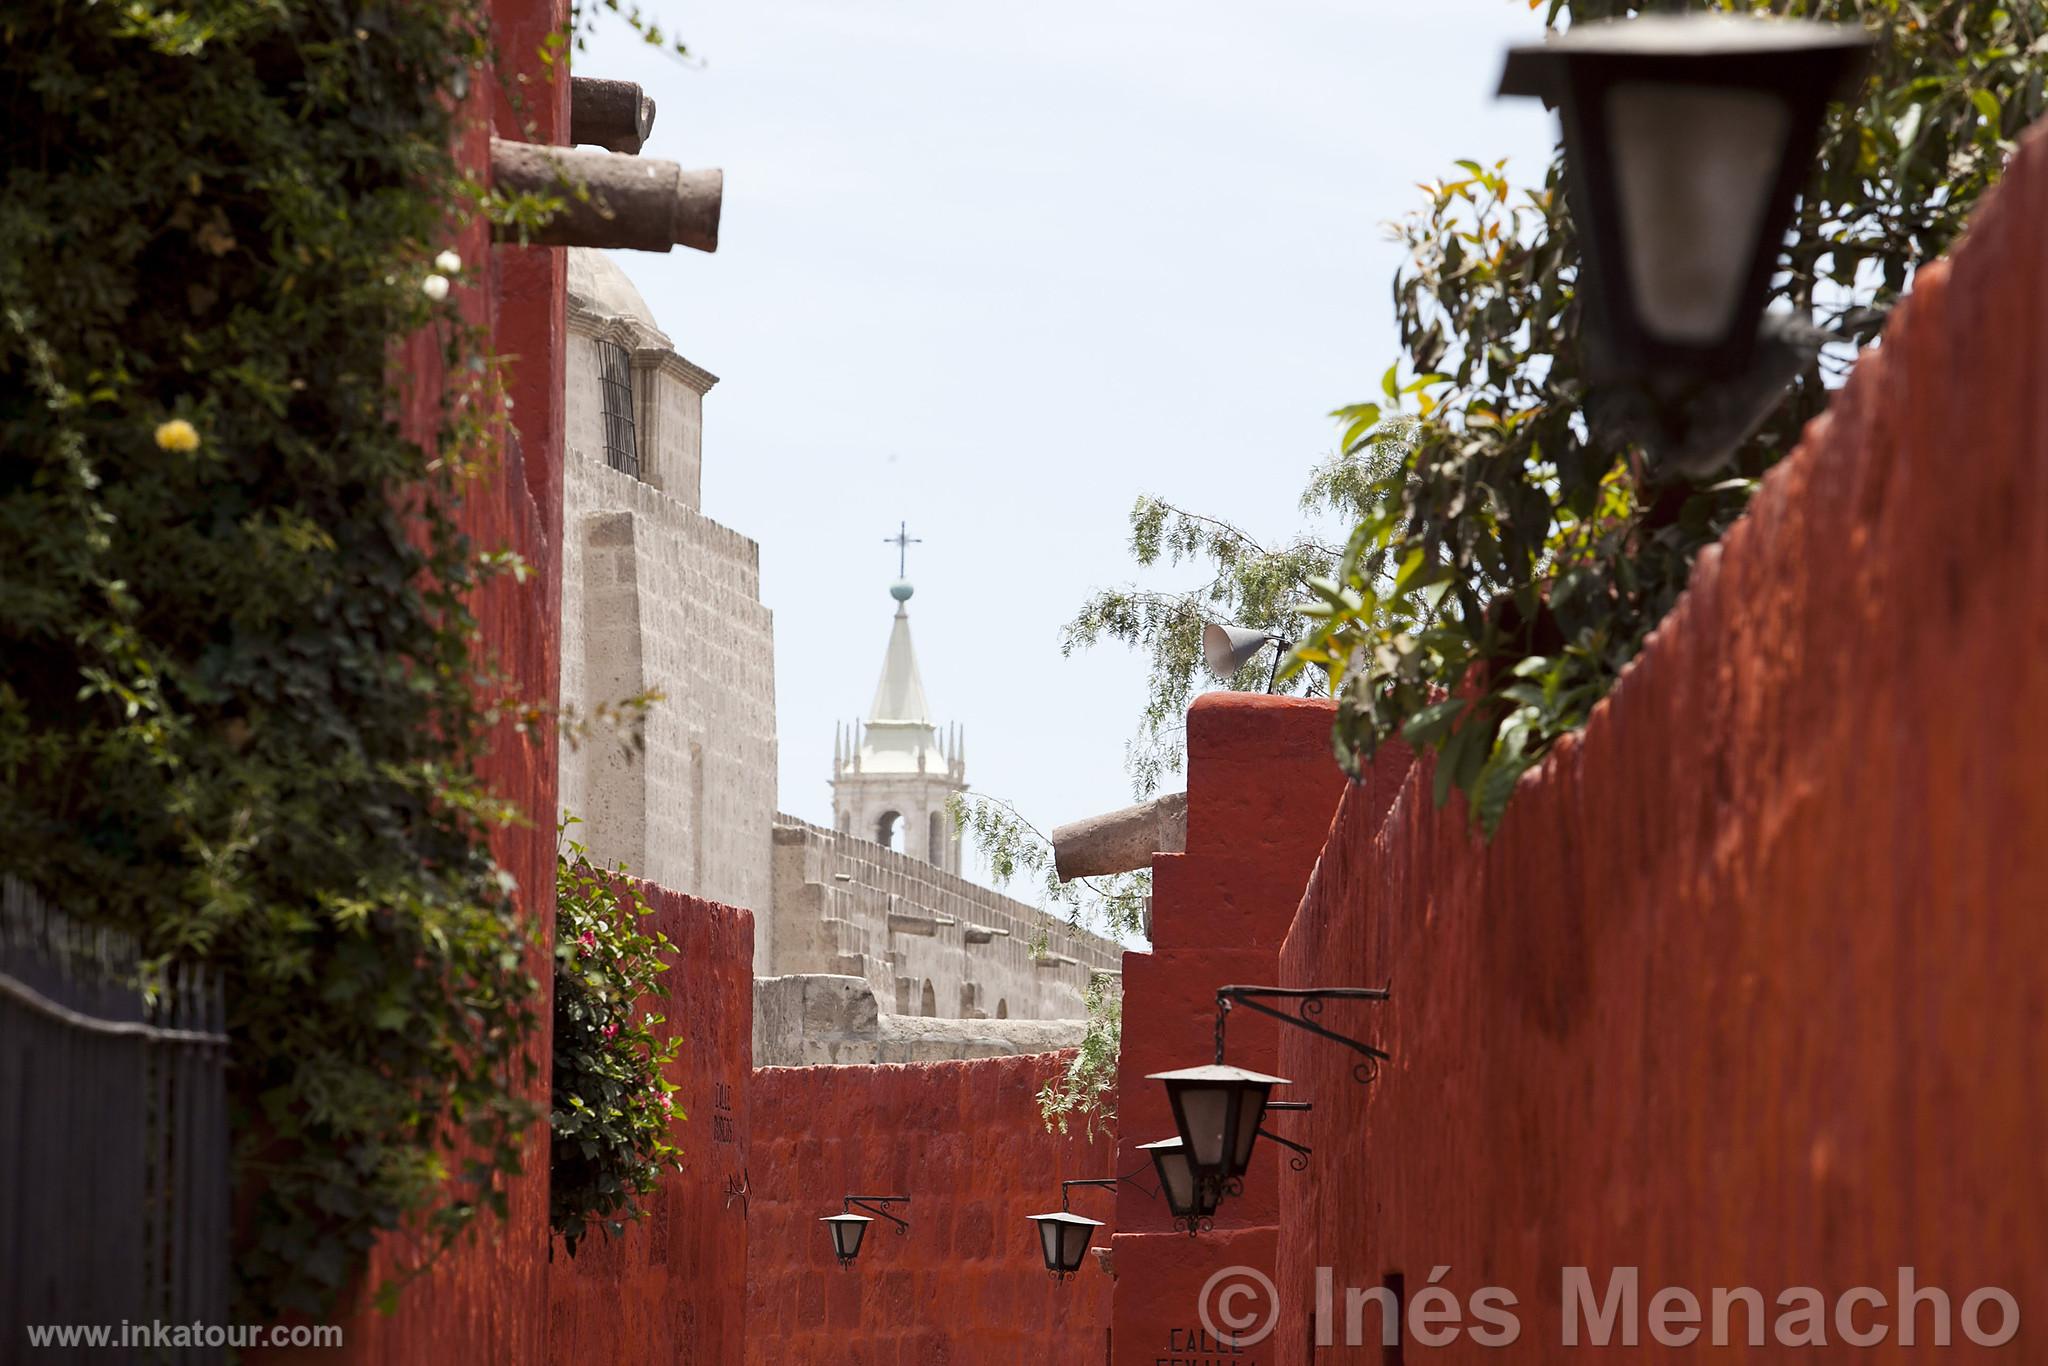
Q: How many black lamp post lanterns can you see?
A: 5